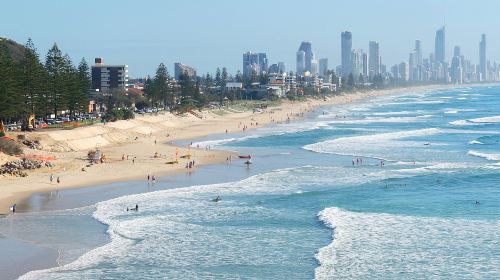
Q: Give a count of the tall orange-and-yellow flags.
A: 2